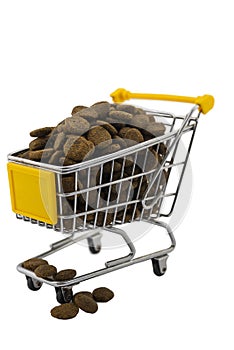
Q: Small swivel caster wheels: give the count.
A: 4